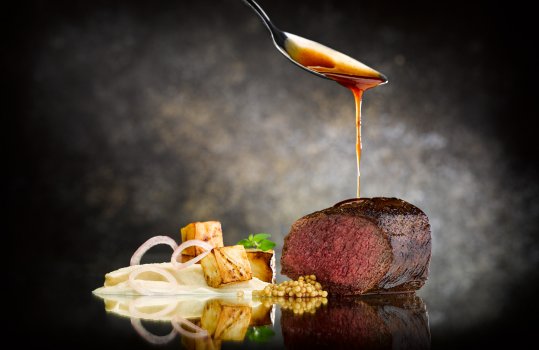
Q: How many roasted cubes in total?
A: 3